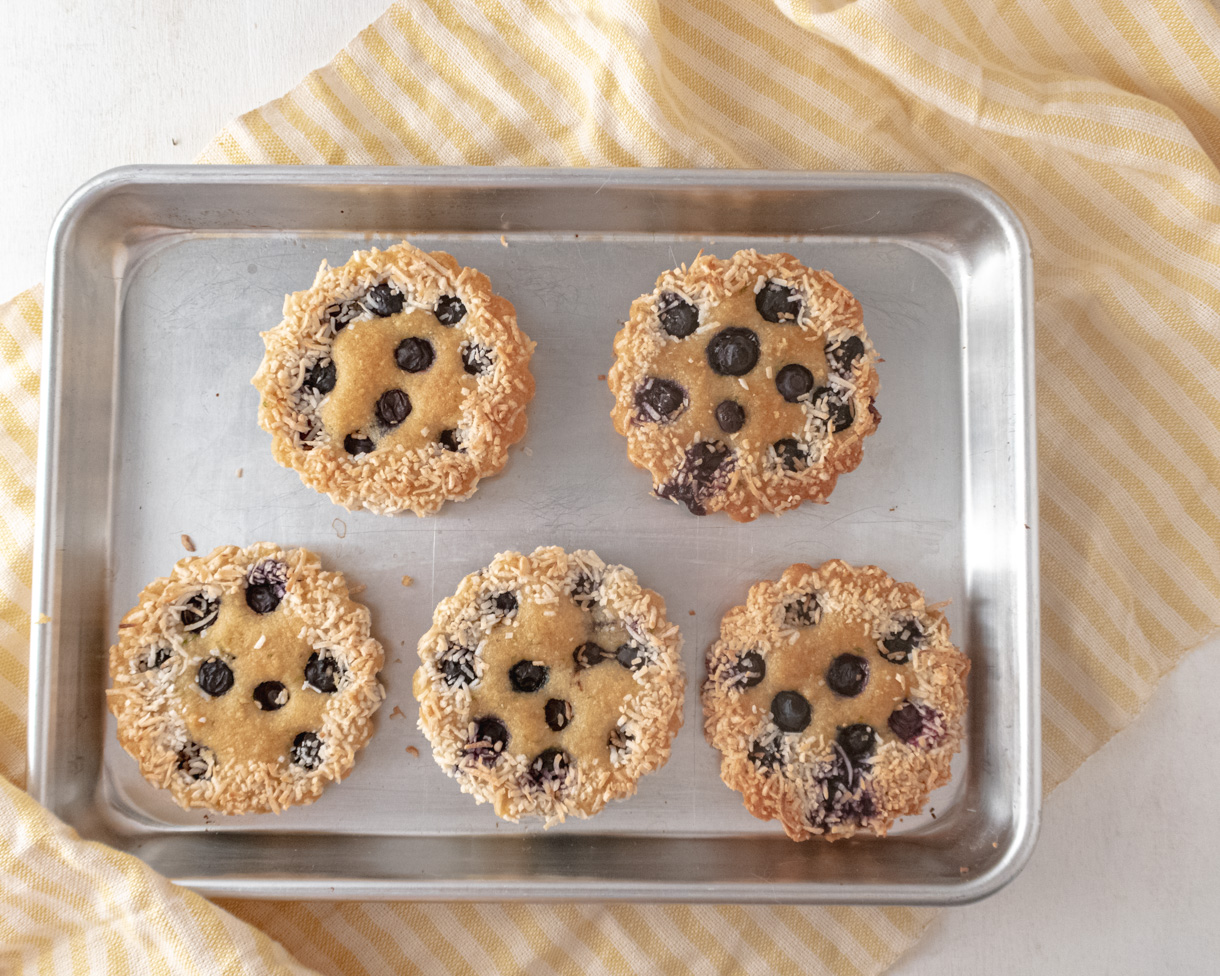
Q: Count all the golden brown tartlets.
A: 5